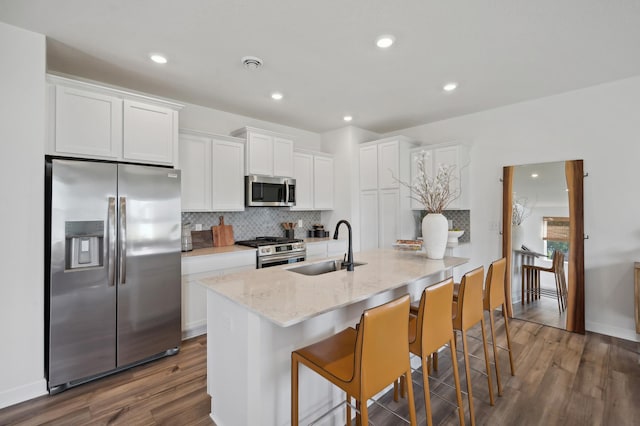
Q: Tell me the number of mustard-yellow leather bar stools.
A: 4